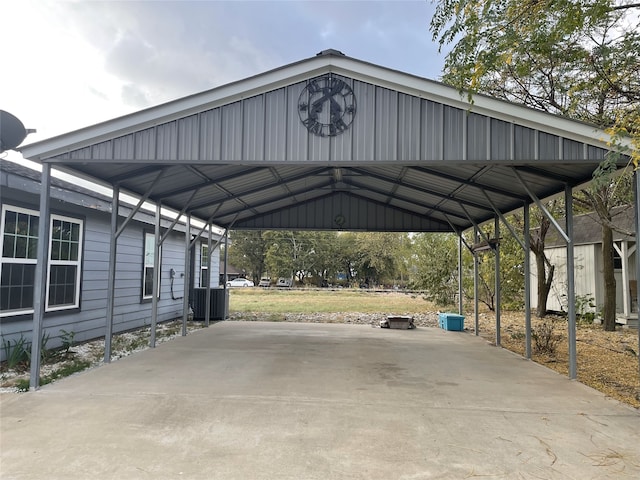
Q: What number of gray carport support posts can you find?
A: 12